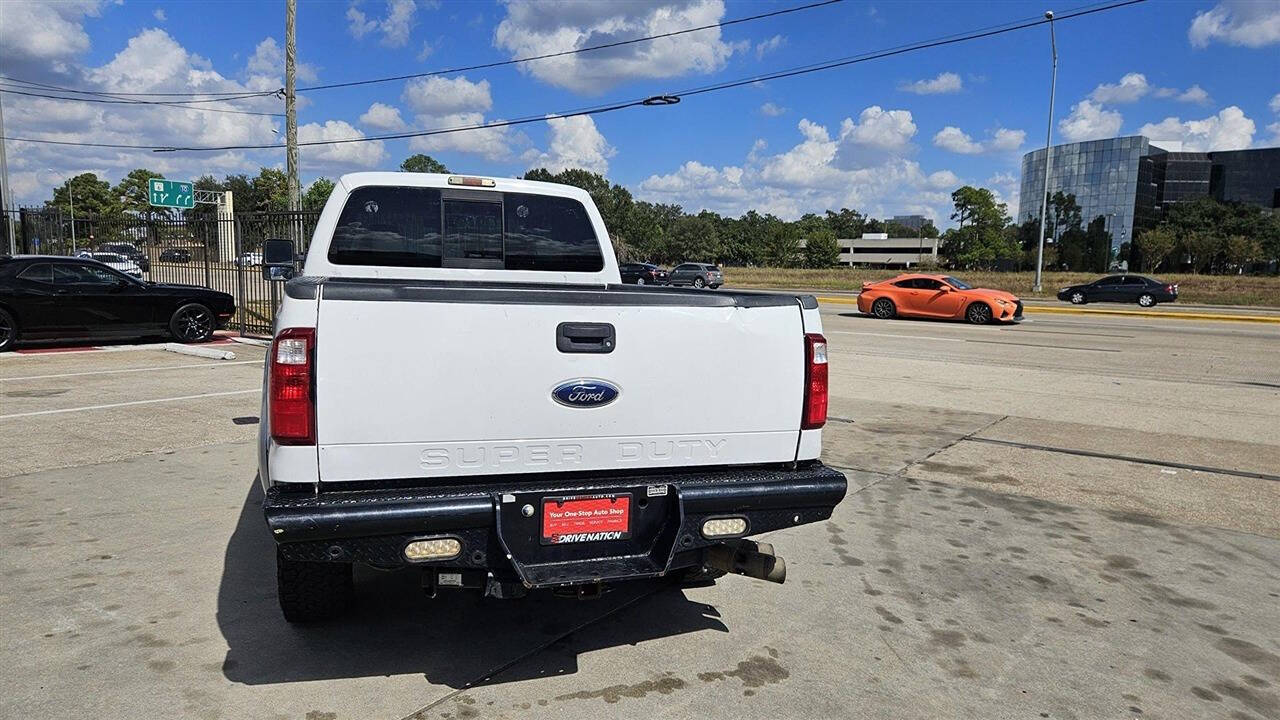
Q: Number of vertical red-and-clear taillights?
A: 2